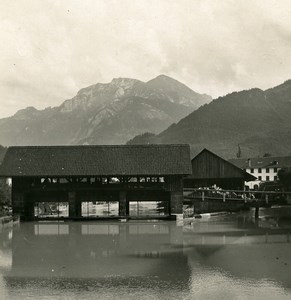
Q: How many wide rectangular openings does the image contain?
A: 3